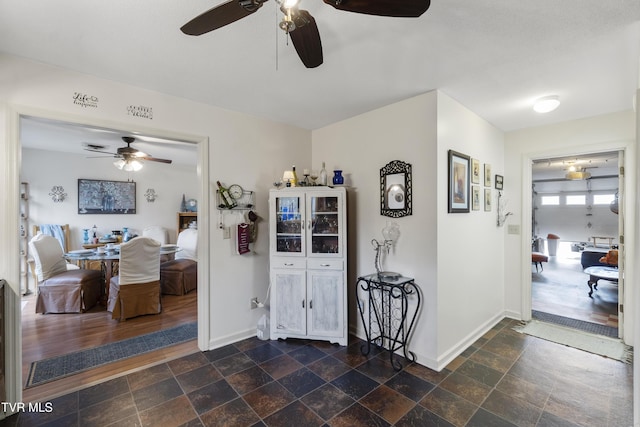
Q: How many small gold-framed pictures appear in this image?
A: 4